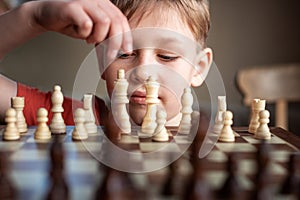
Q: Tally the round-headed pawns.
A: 6